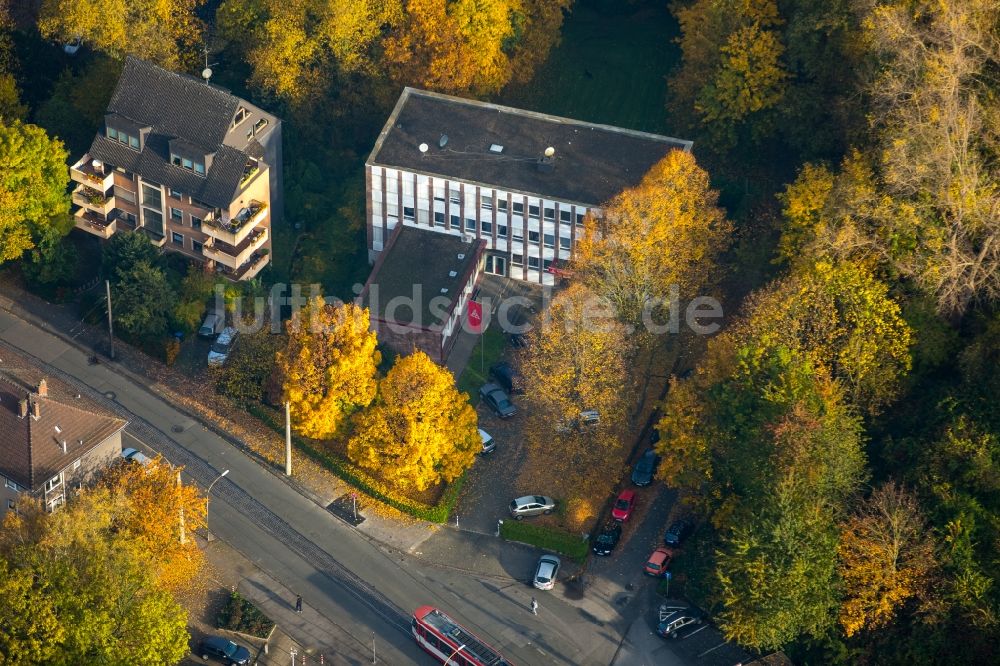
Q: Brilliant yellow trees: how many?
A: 2